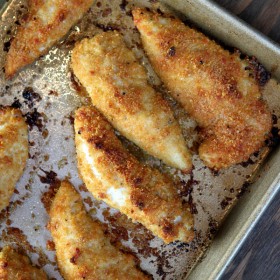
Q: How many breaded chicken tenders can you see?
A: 7